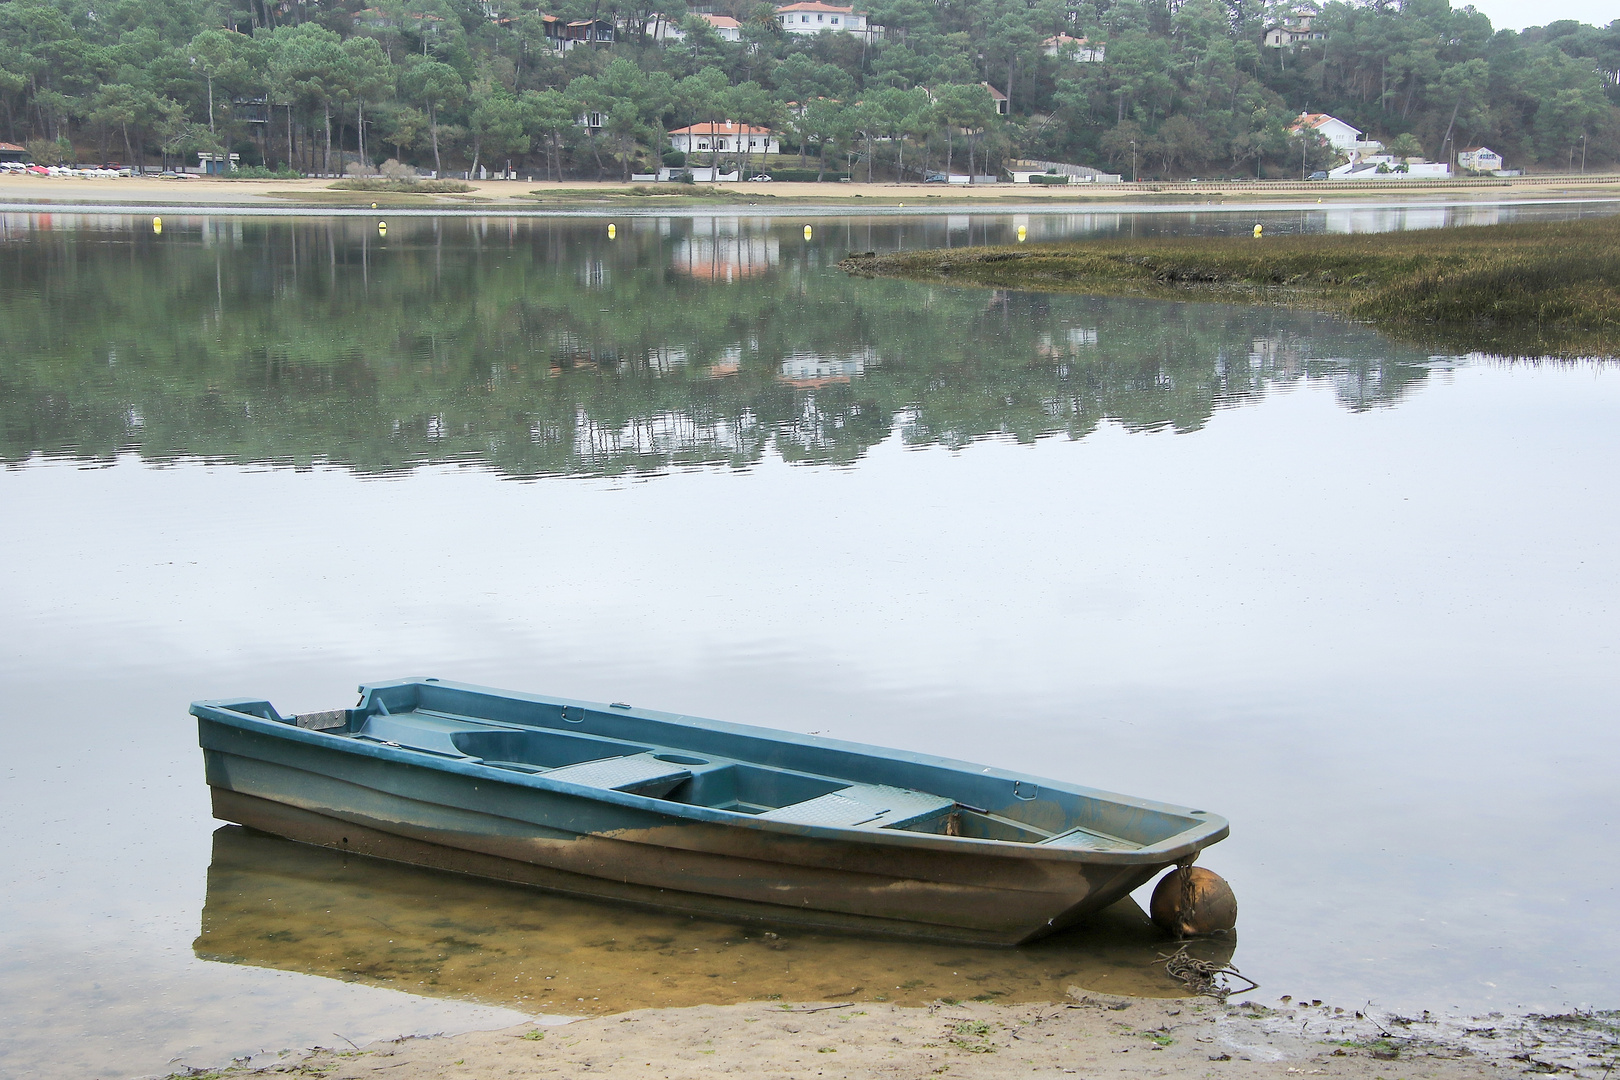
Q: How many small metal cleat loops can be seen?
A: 2